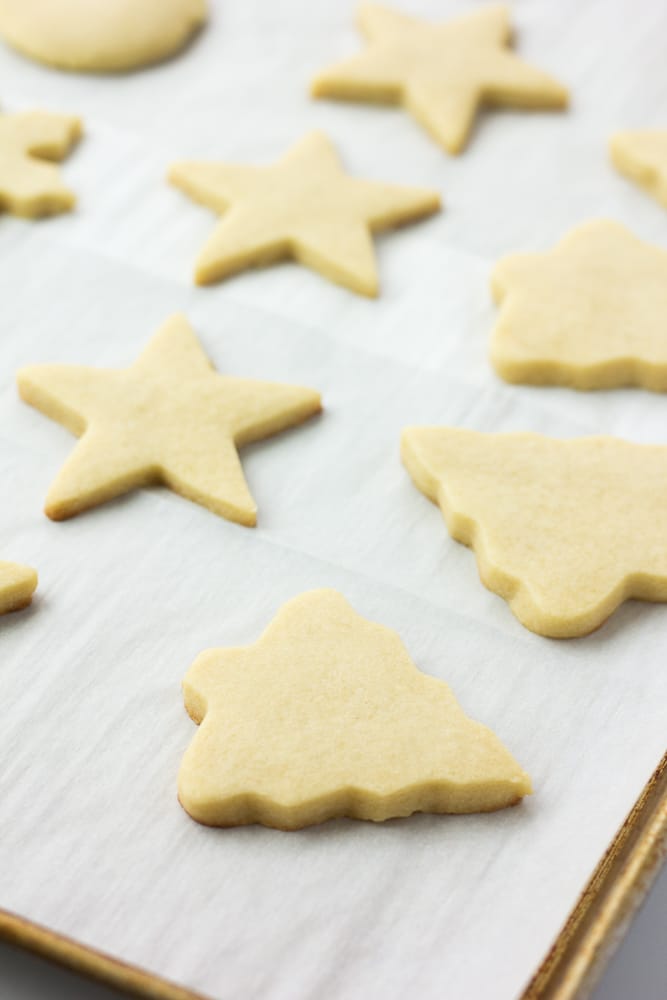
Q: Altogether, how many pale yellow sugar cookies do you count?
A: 10